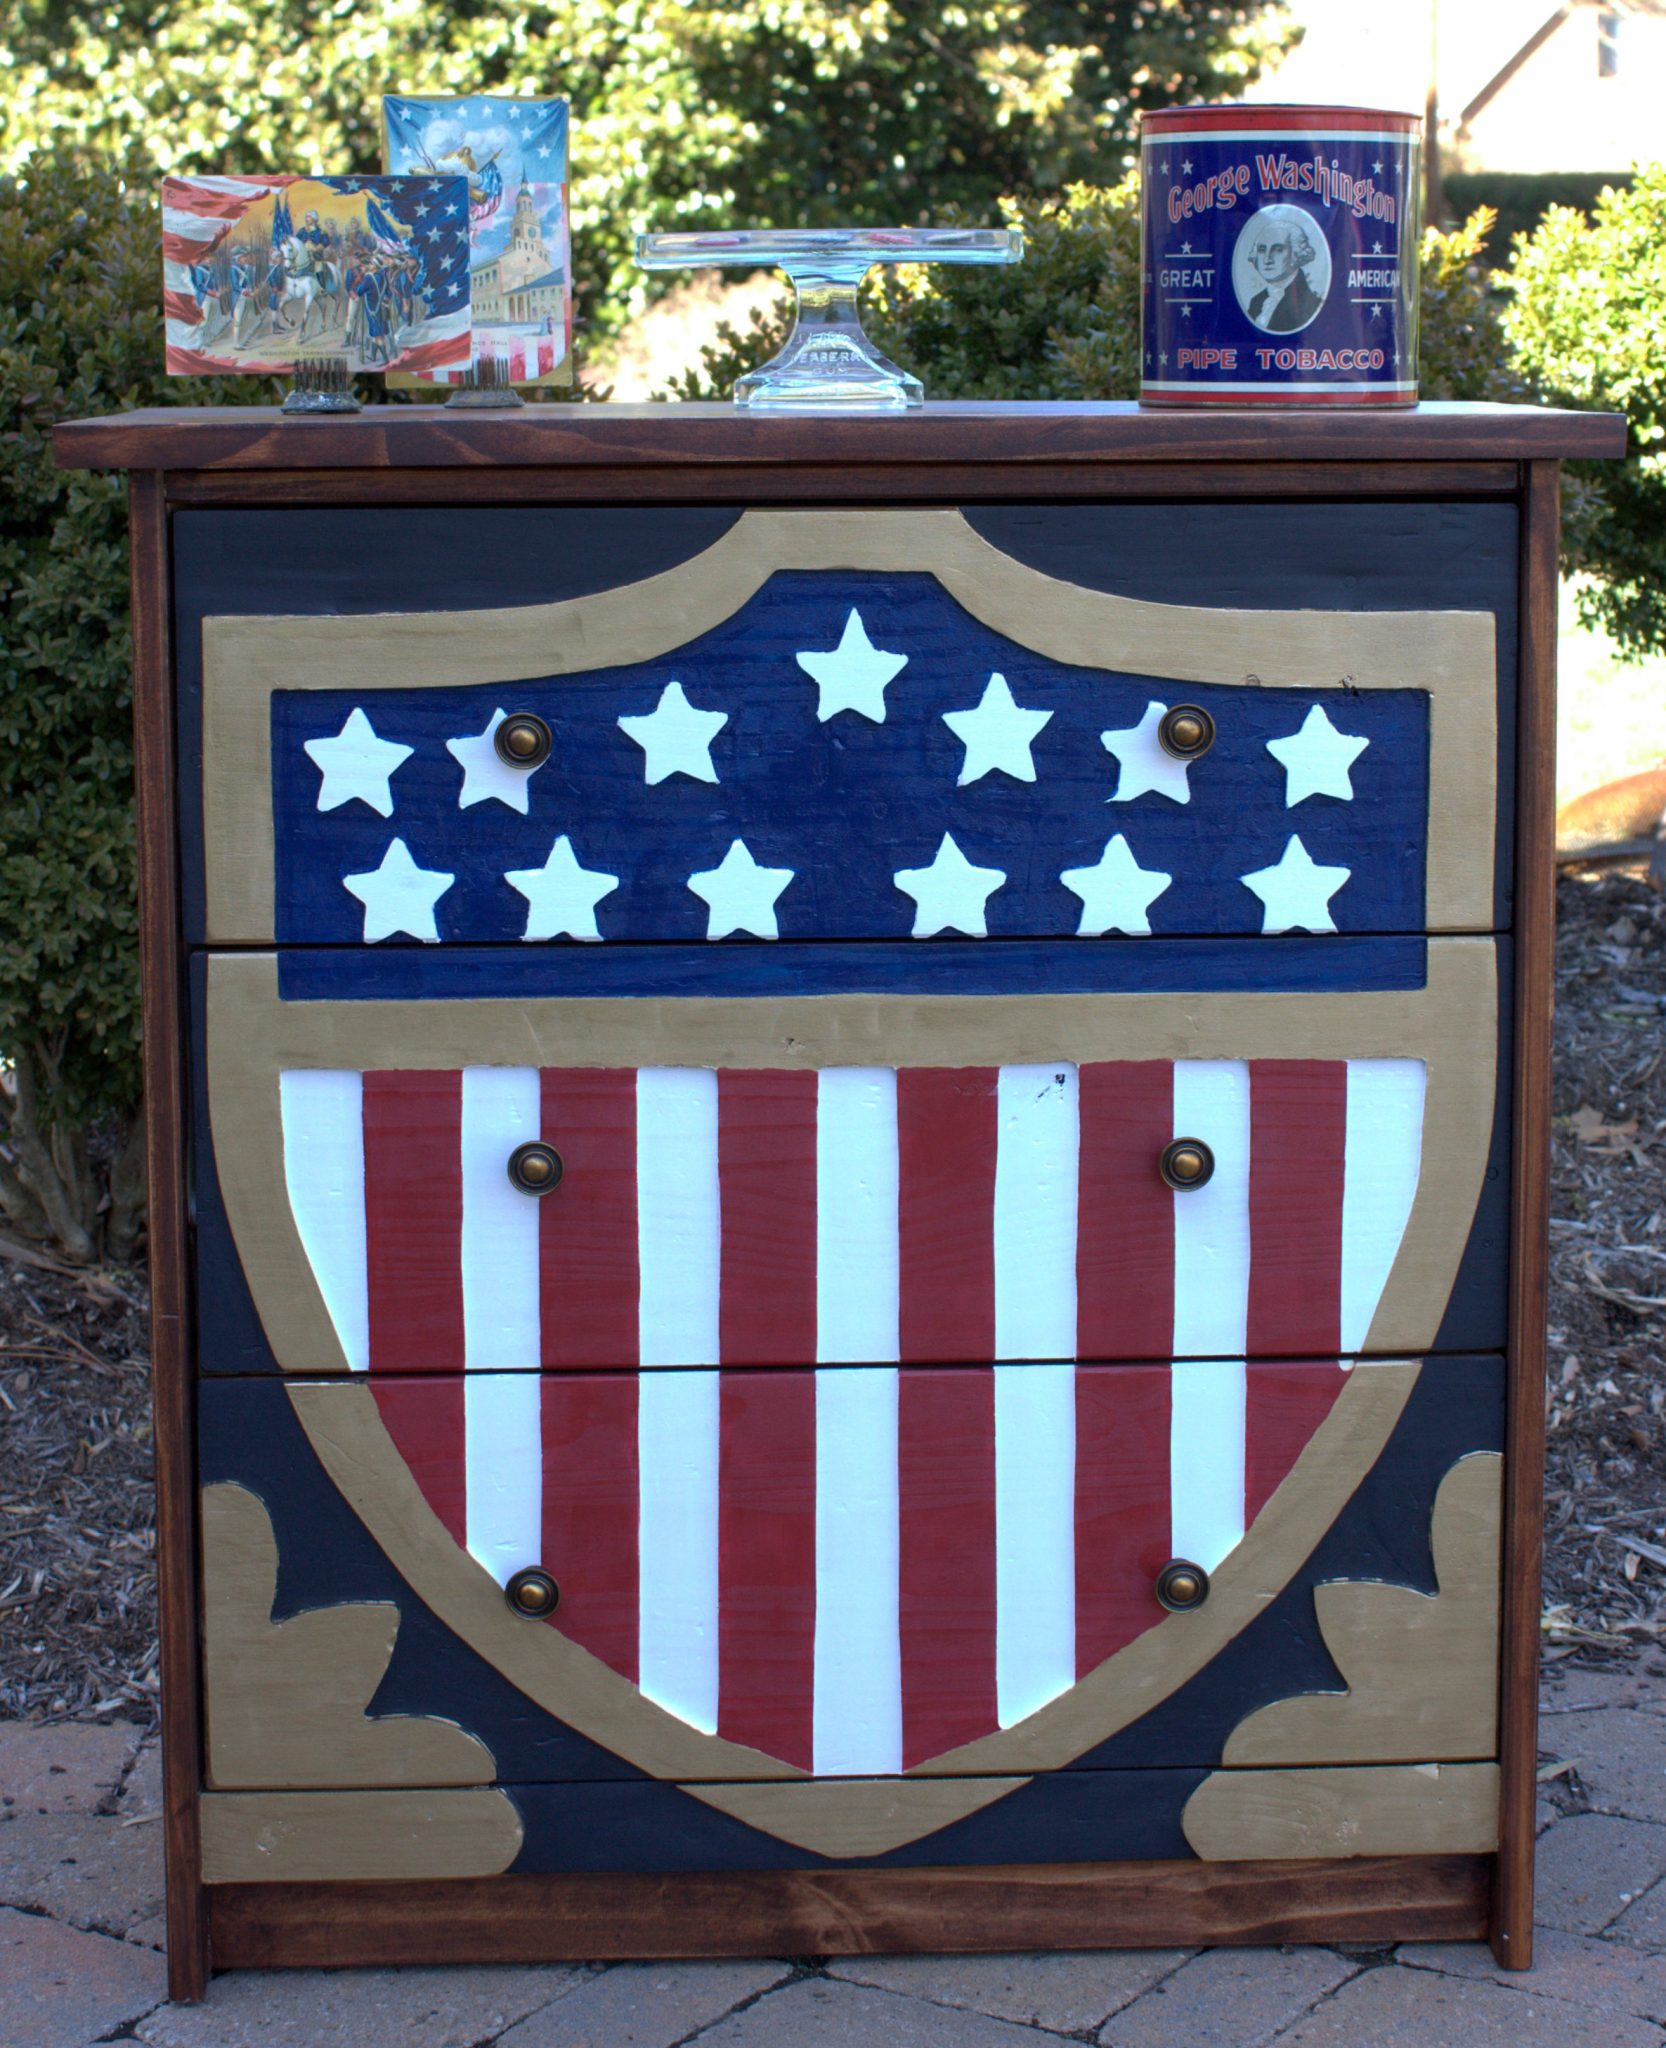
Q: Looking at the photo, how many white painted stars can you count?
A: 13